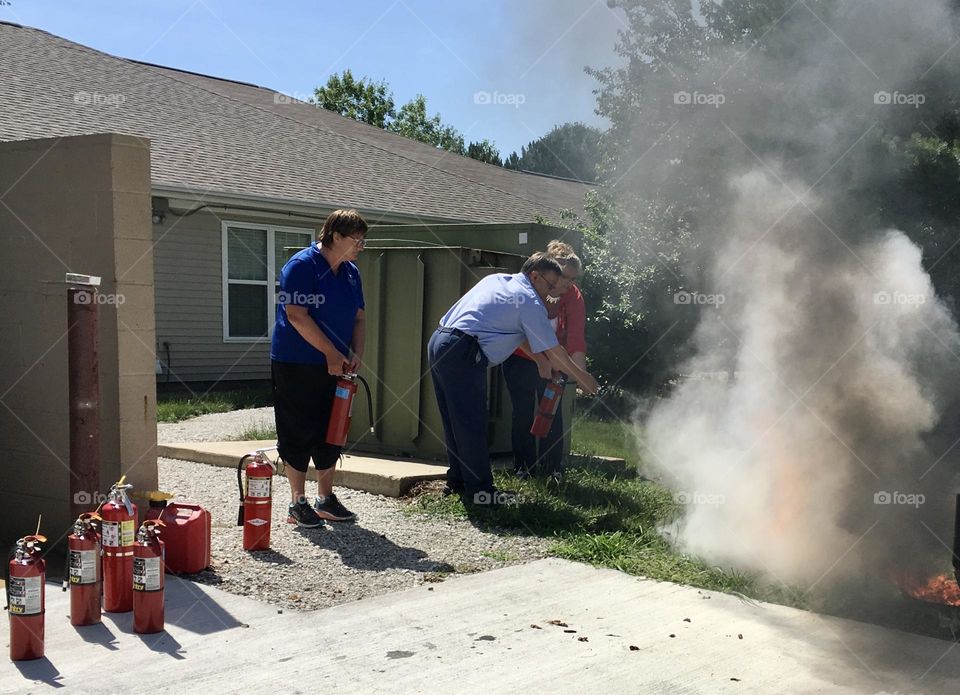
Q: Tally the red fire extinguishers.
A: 7